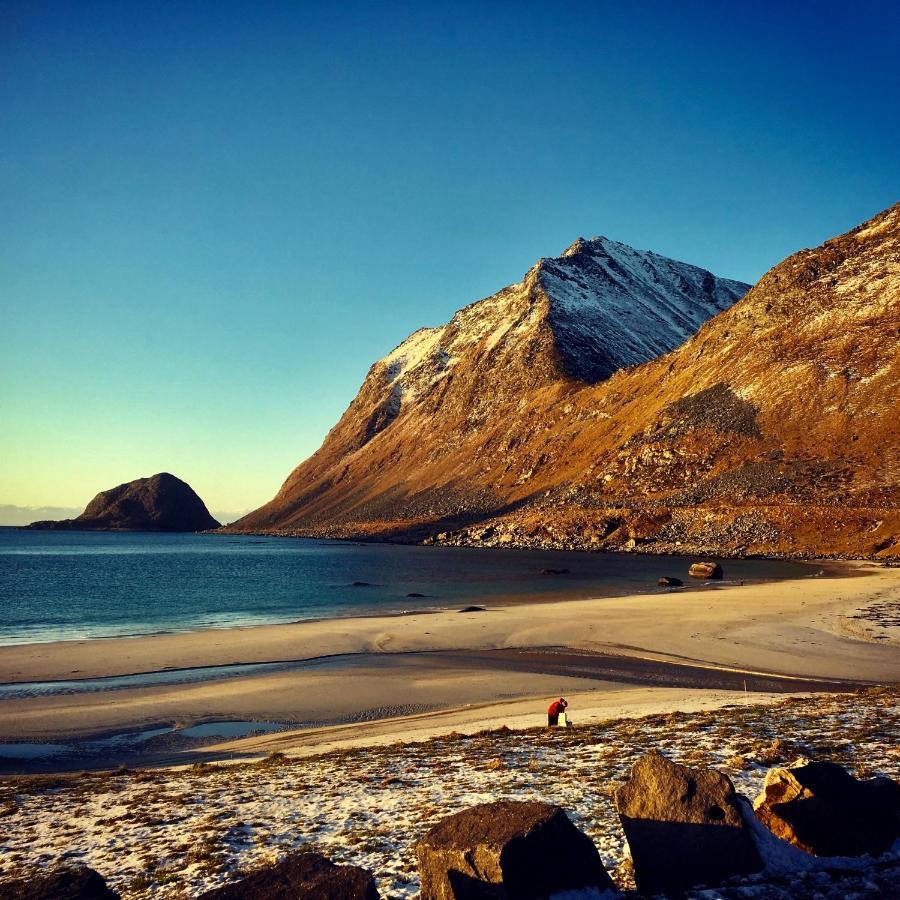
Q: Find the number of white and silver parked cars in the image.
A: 0